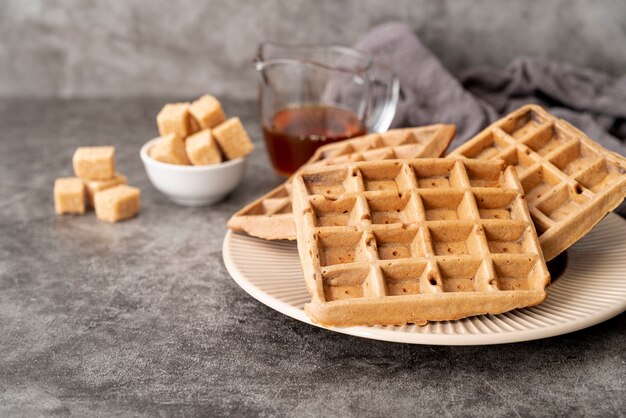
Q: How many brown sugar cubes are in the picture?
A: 9